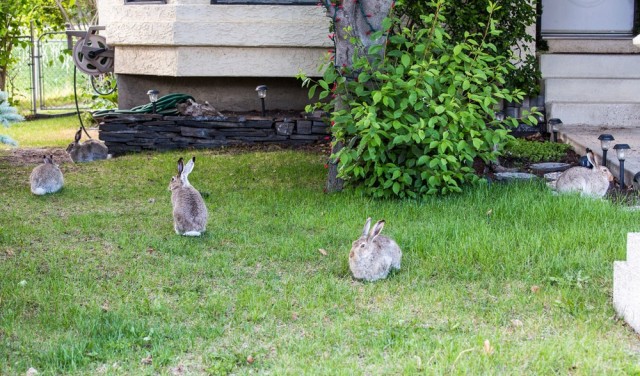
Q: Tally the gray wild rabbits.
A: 5